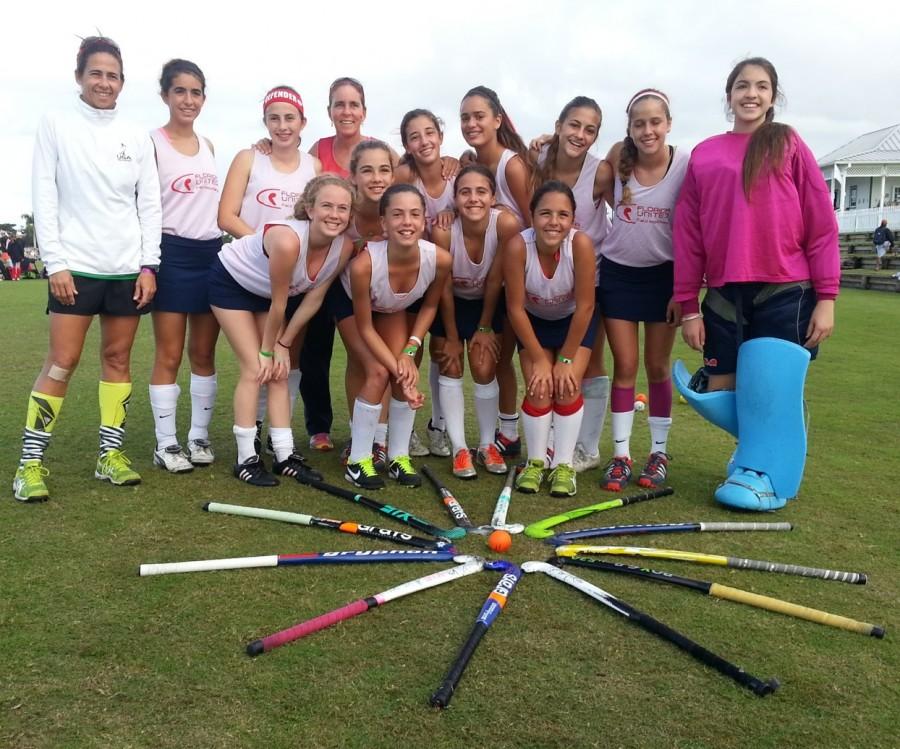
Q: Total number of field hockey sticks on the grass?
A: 12